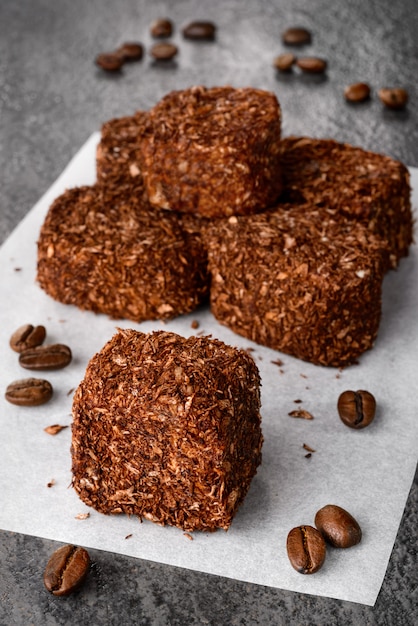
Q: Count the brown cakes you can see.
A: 6